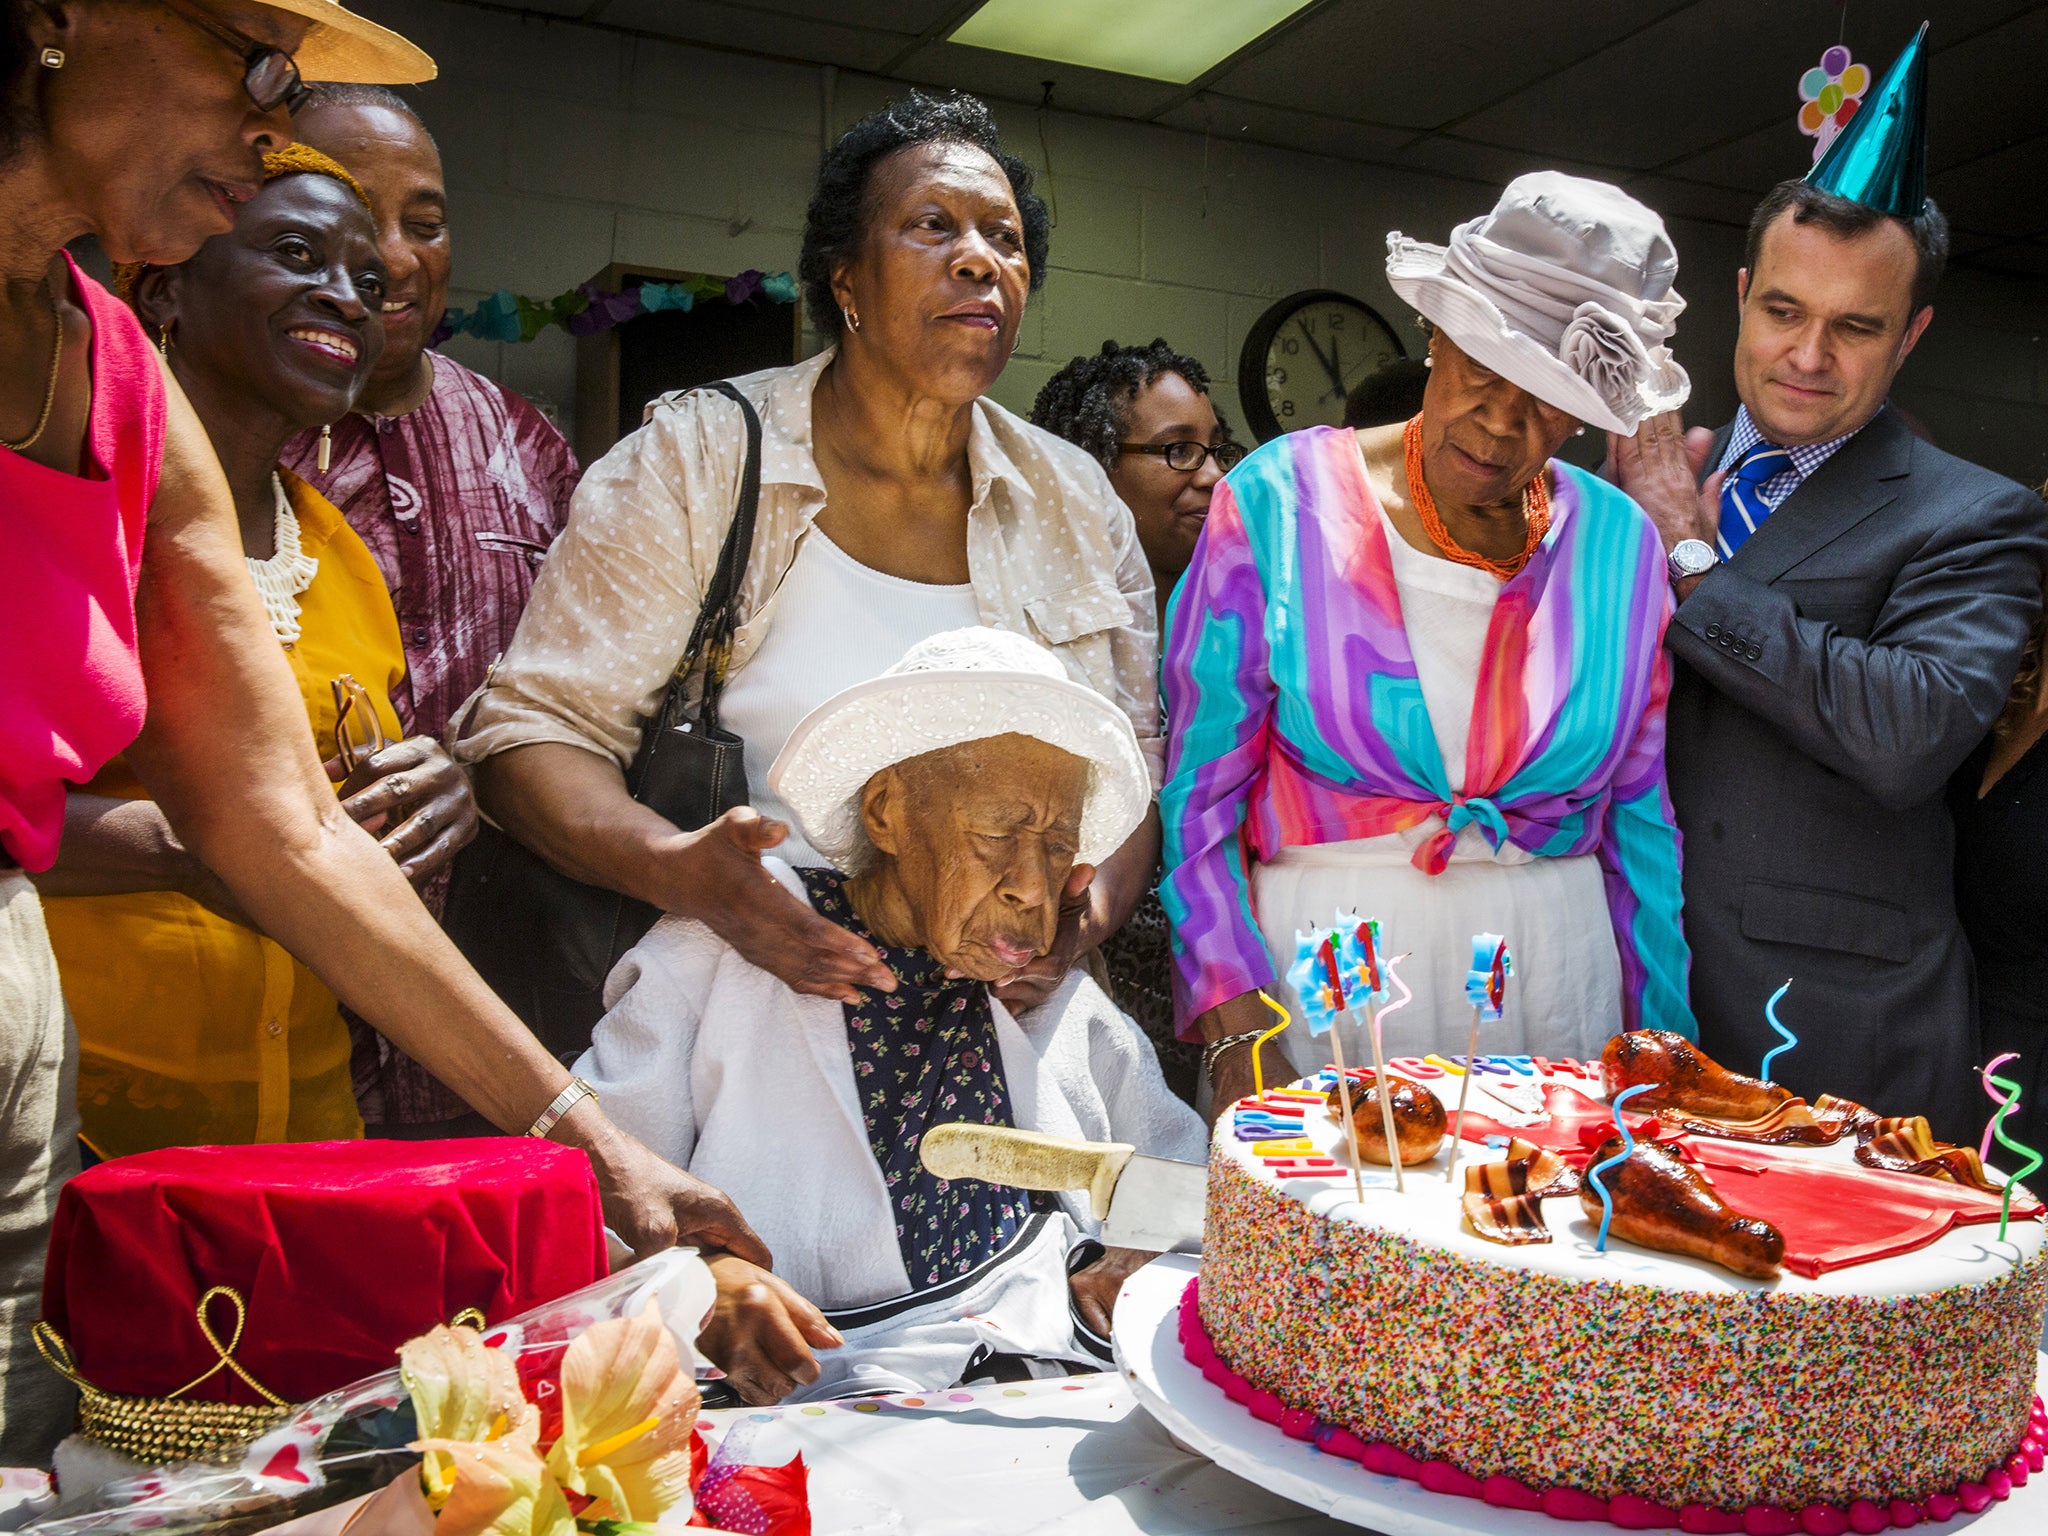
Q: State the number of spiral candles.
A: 6